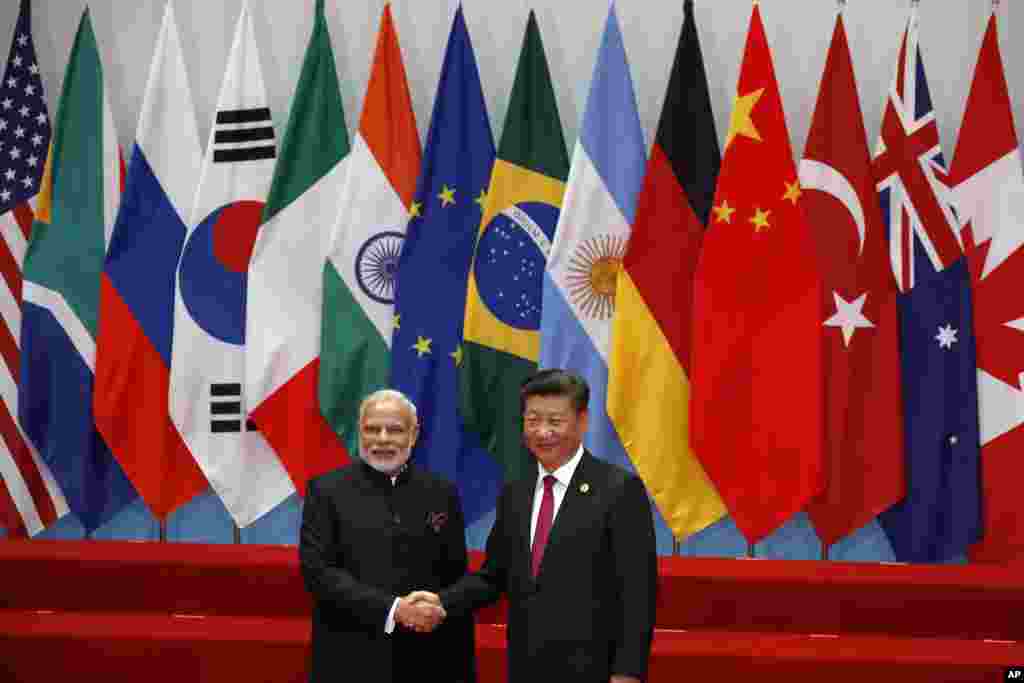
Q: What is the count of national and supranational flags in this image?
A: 14